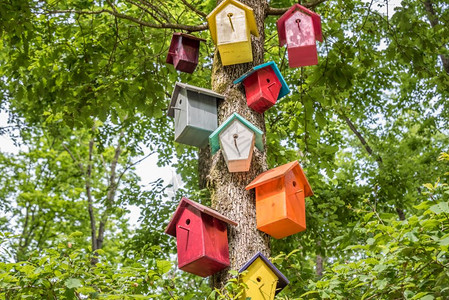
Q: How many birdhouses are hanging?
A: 9